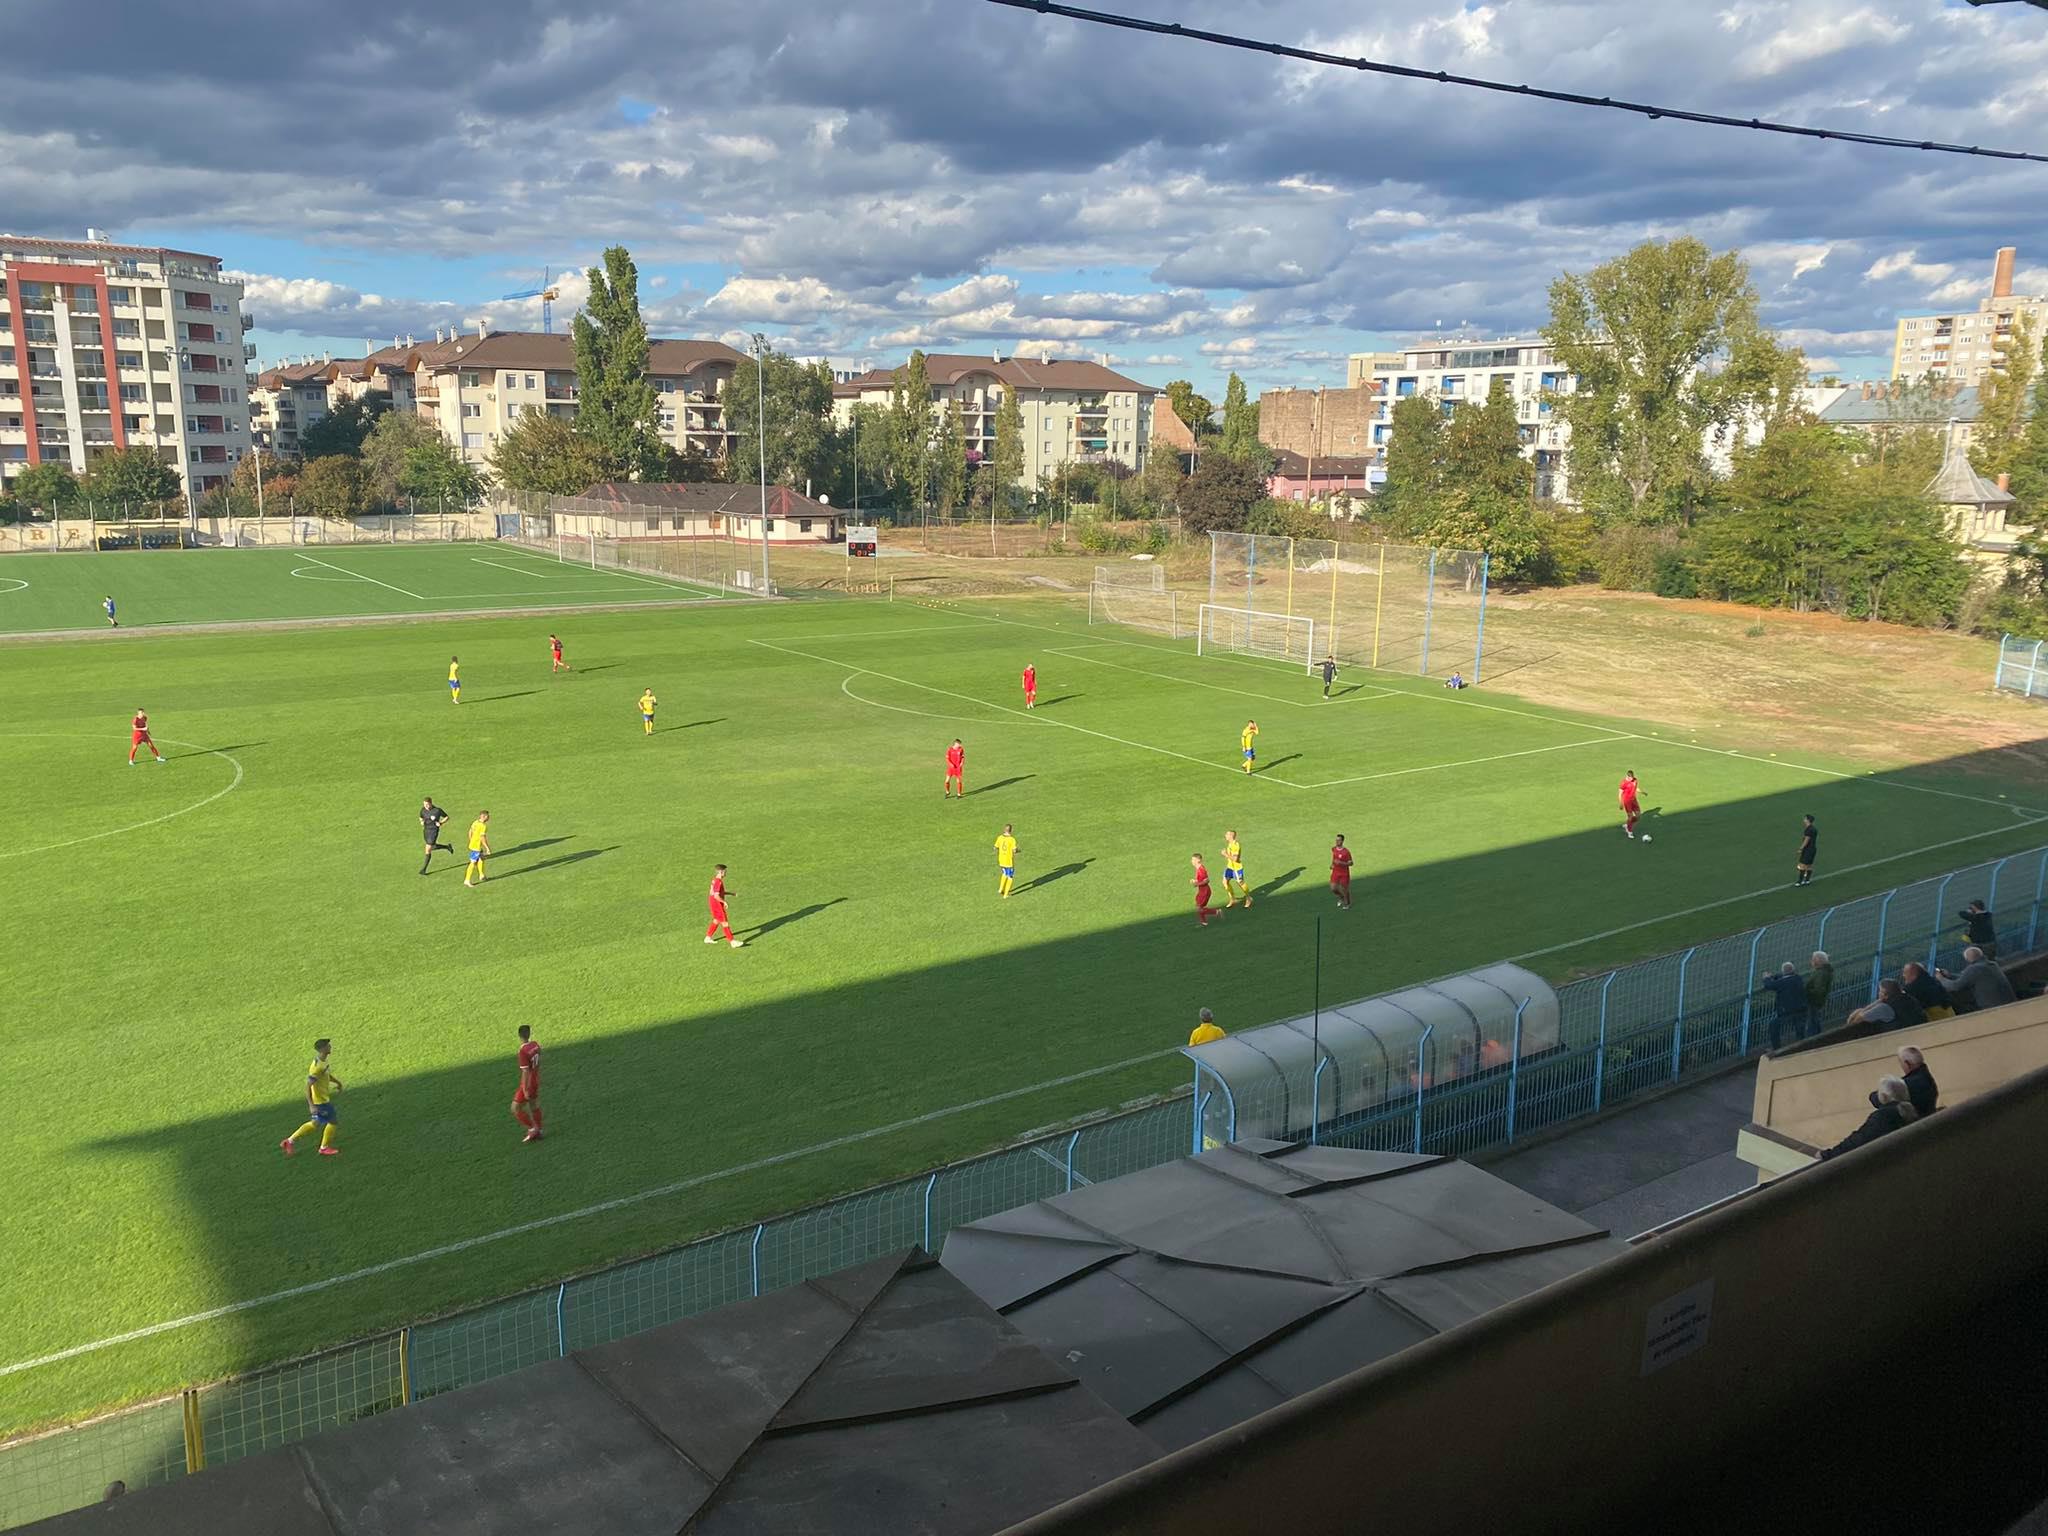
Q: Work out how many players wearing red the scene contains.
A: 9